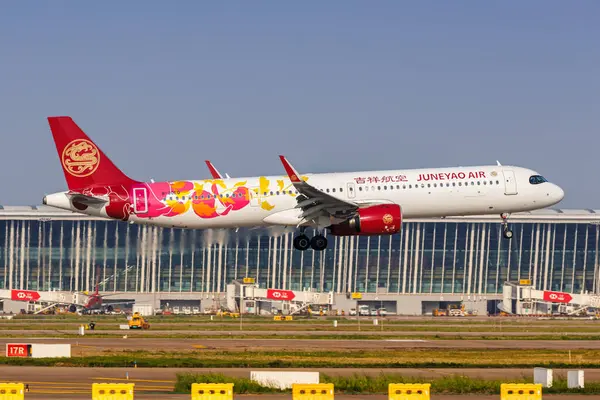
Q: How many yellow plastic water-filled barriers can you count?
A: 6